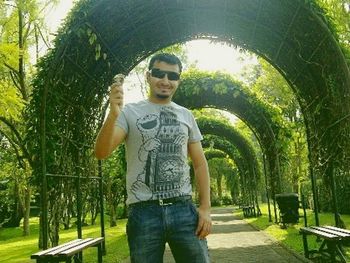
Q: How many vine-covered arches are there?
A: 5